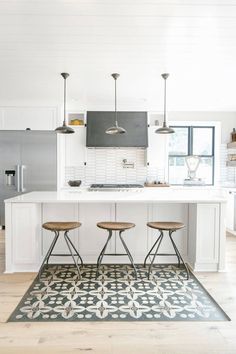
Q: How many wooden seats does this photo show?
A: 3